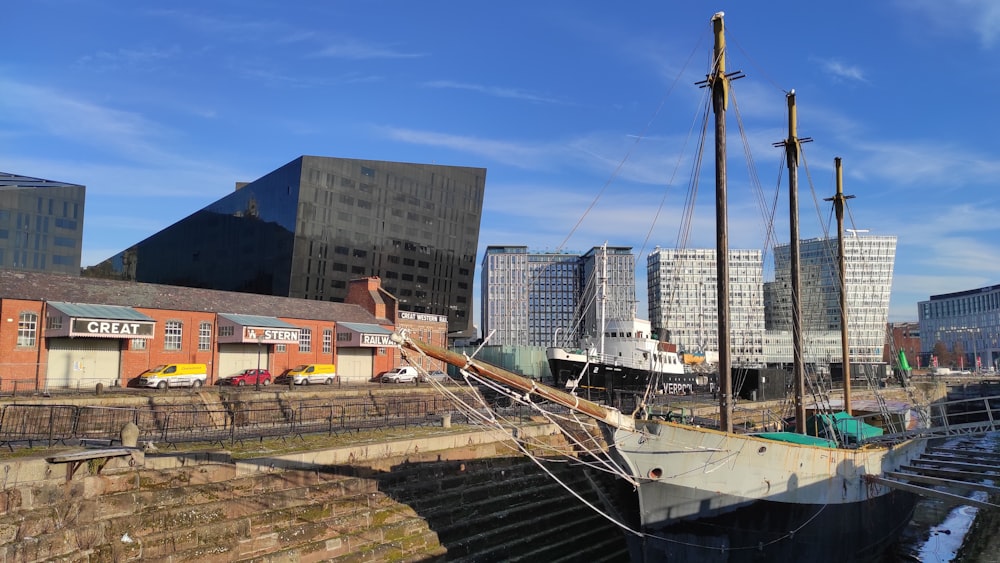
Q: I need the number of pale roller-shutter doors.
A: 3